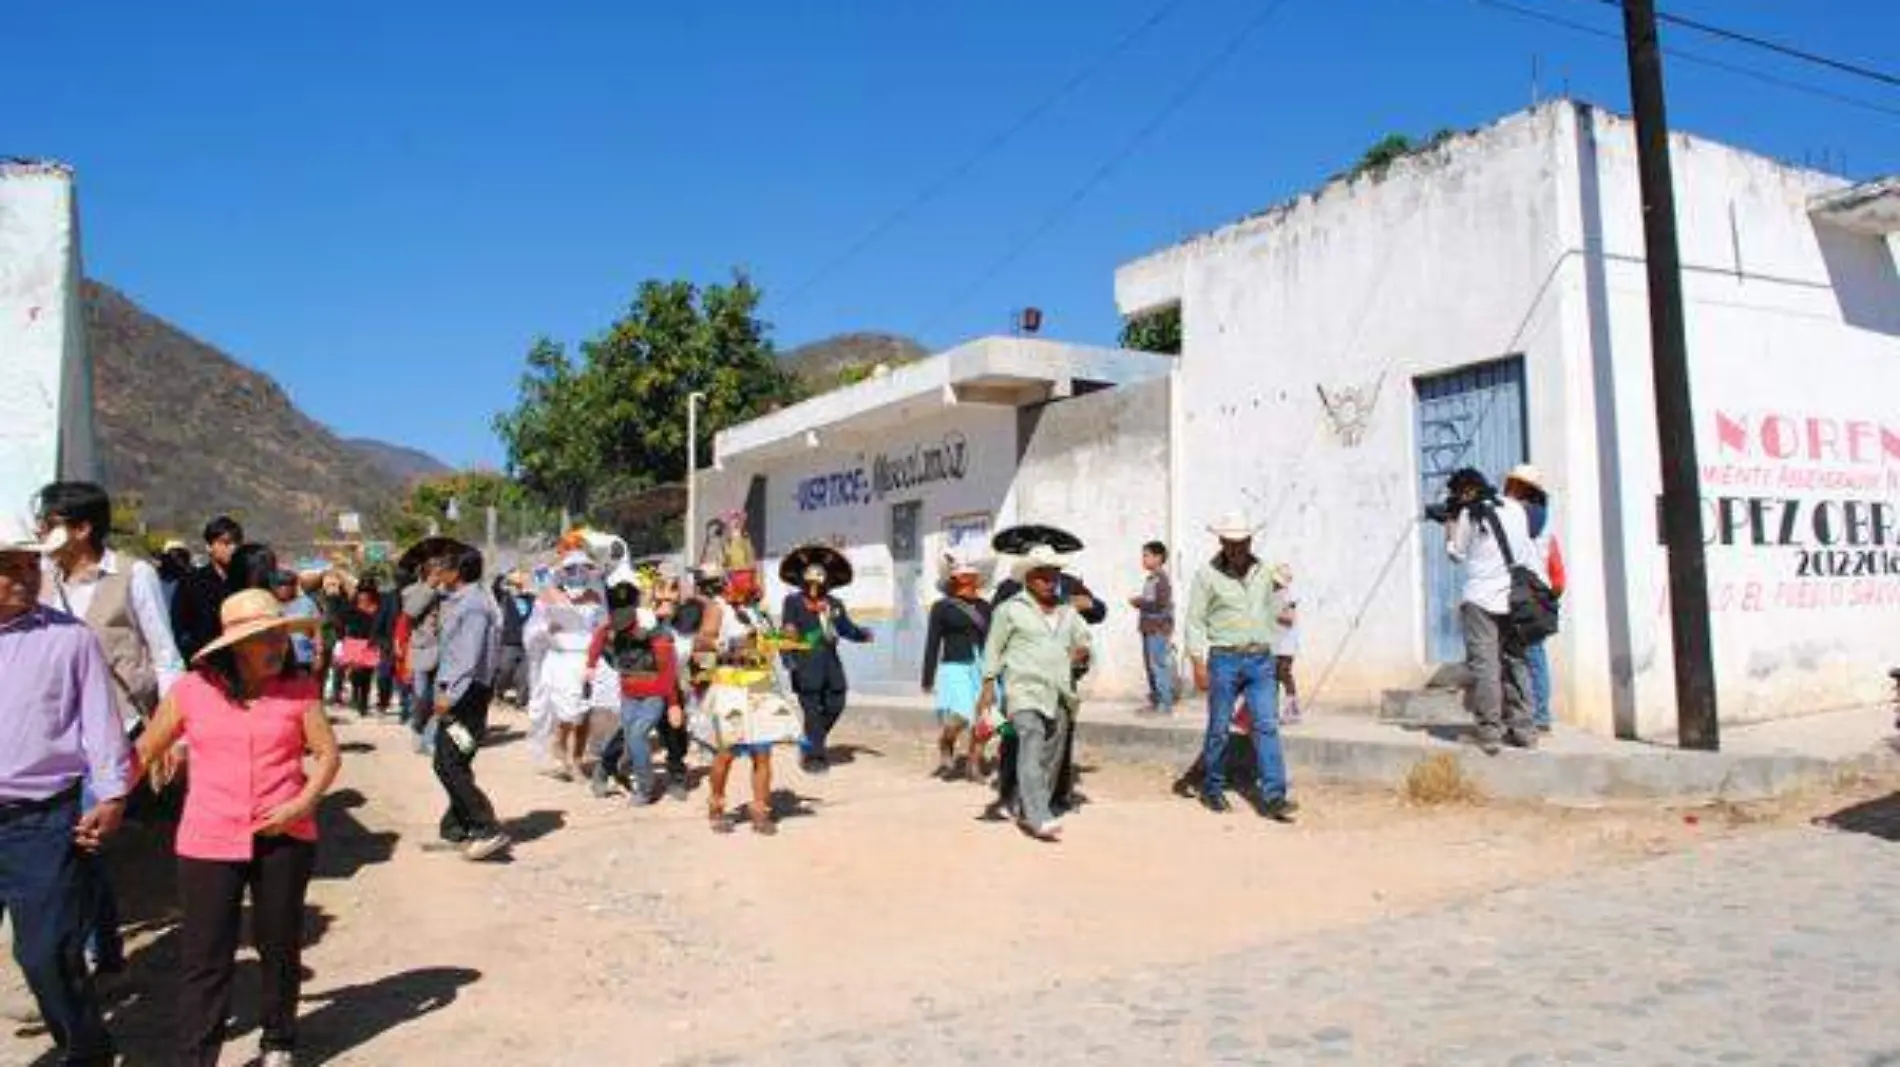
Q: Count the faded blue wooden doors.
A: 1